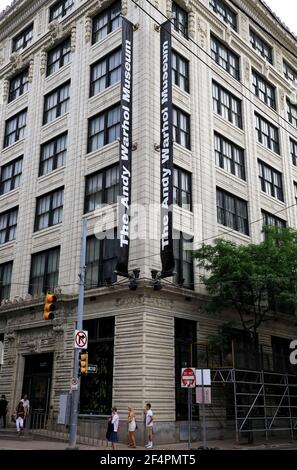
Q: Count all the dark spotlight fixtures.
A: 4